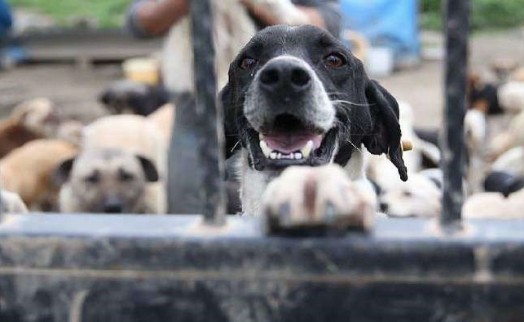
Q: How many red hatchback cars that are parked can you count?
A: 0